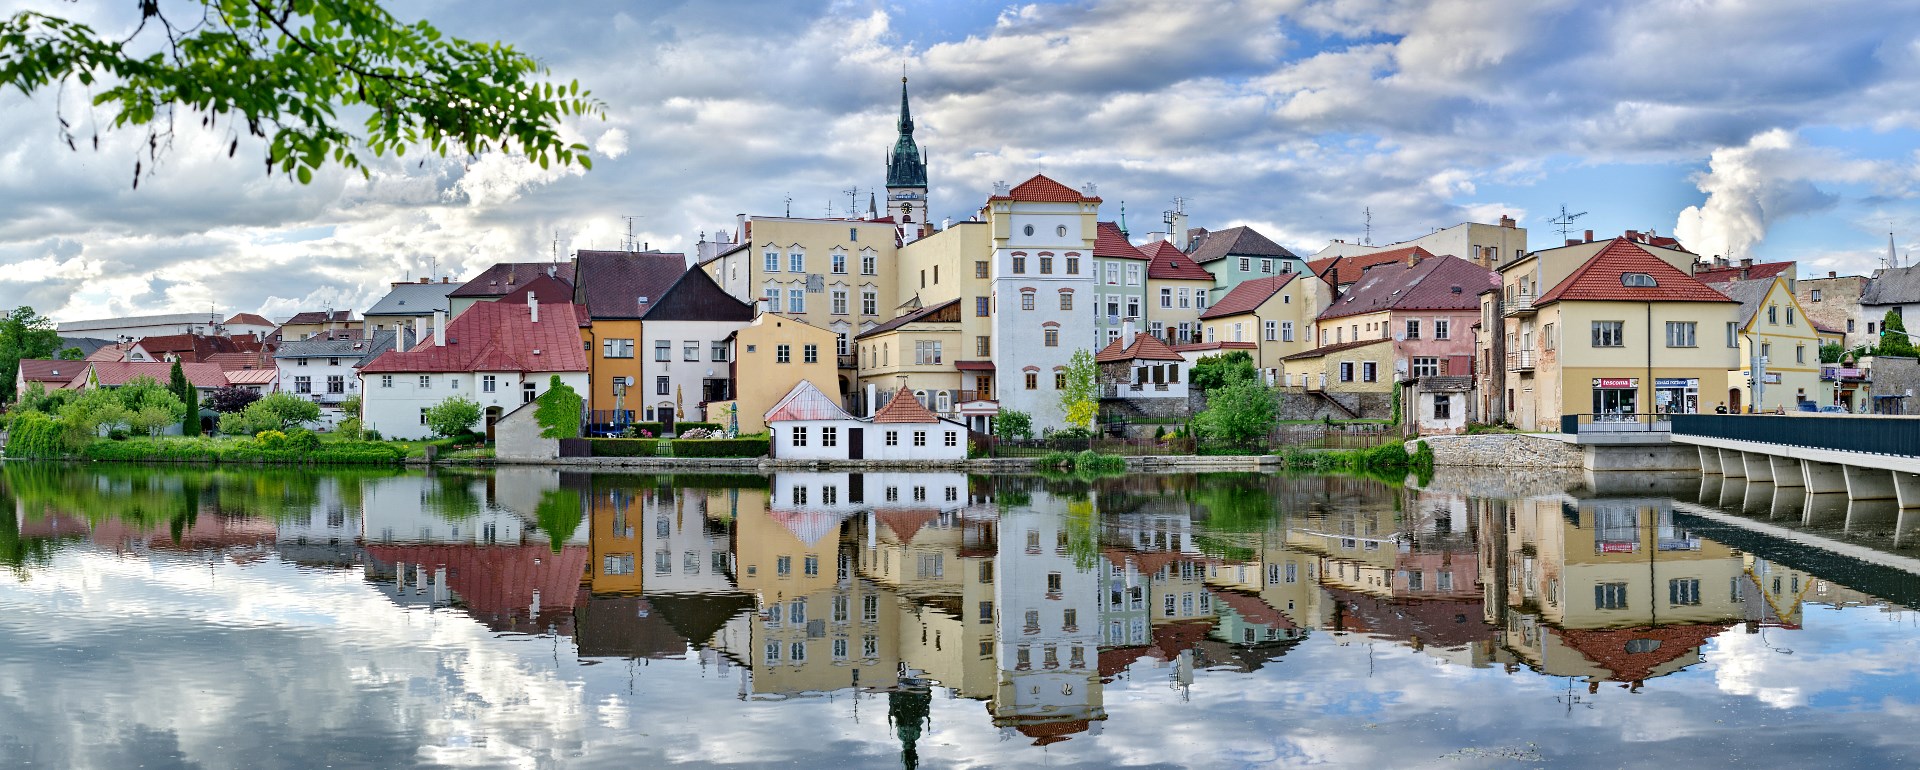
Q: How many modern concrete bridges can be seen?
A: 1